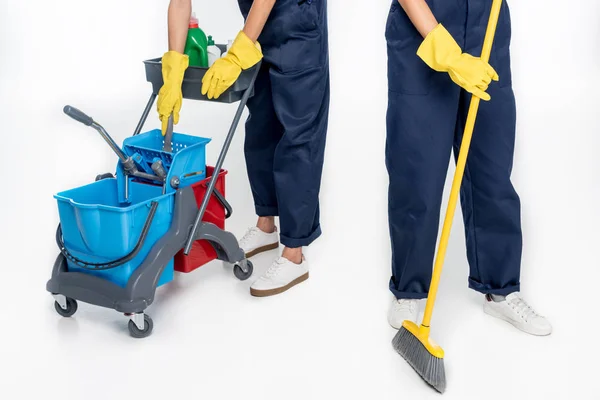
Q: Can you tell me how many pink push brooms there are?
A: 0